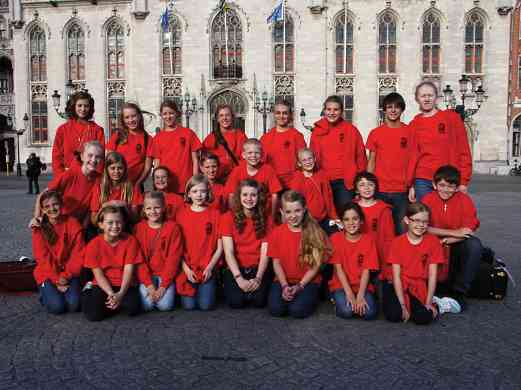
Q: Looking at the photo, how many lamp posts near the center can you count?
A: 2